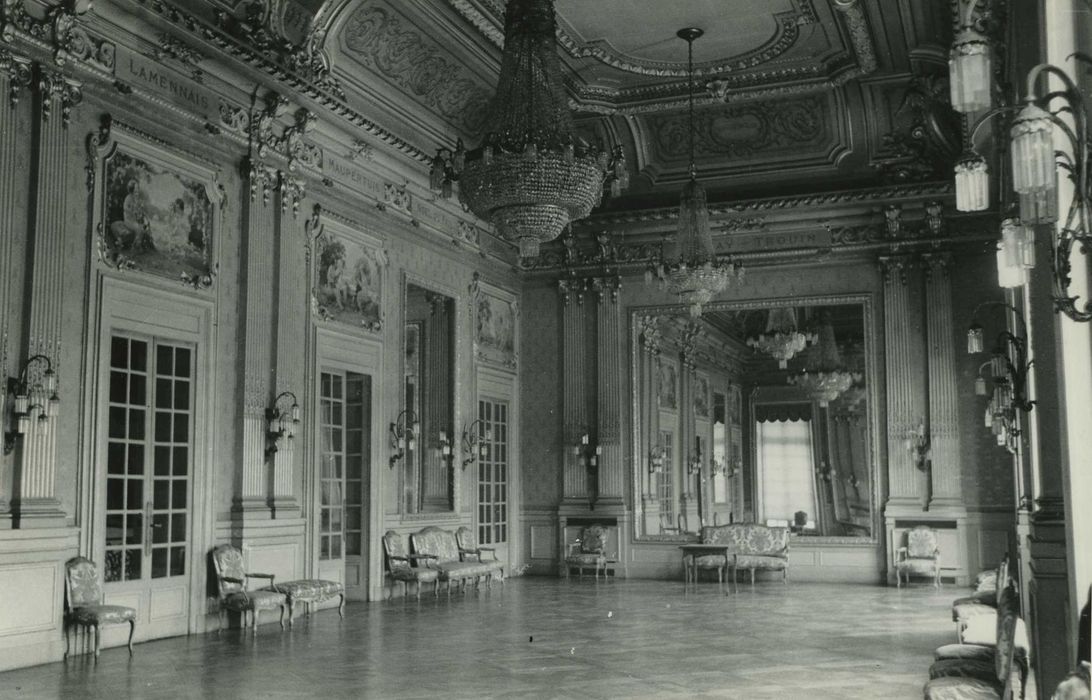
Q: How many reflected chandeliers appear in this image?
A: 2